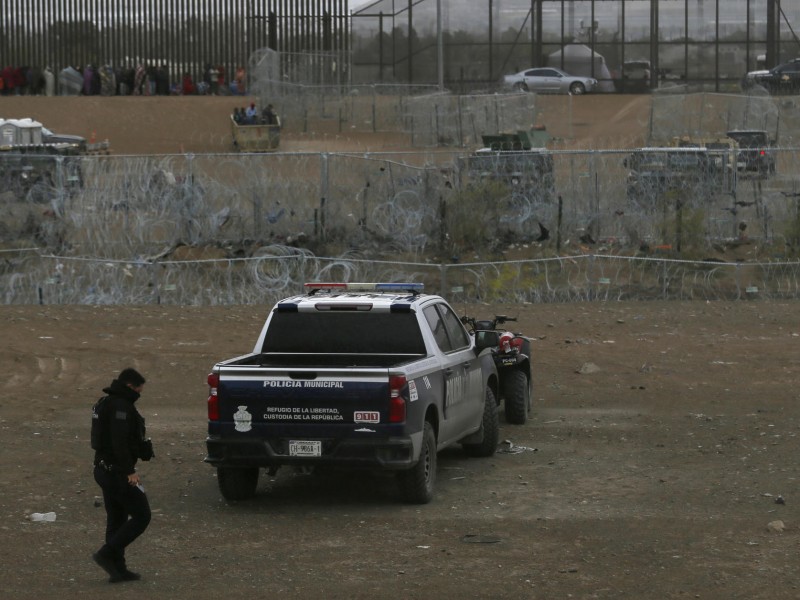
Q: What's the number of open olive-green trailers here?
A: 1